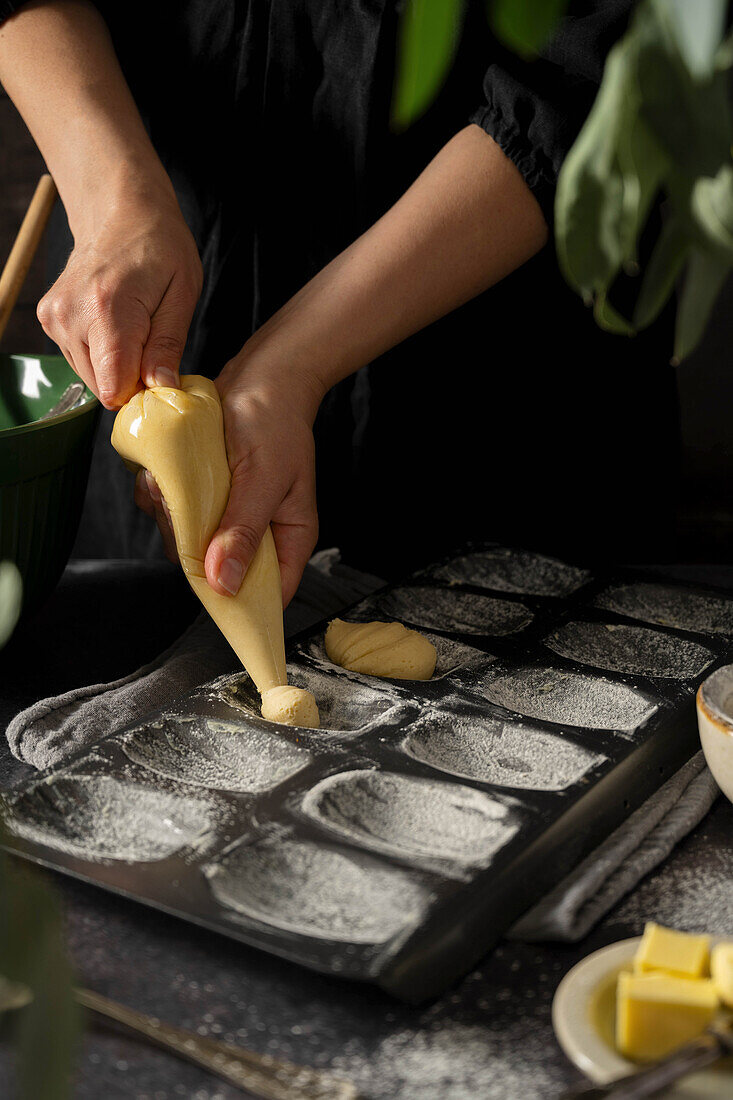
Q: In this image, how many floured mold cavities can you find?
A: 12